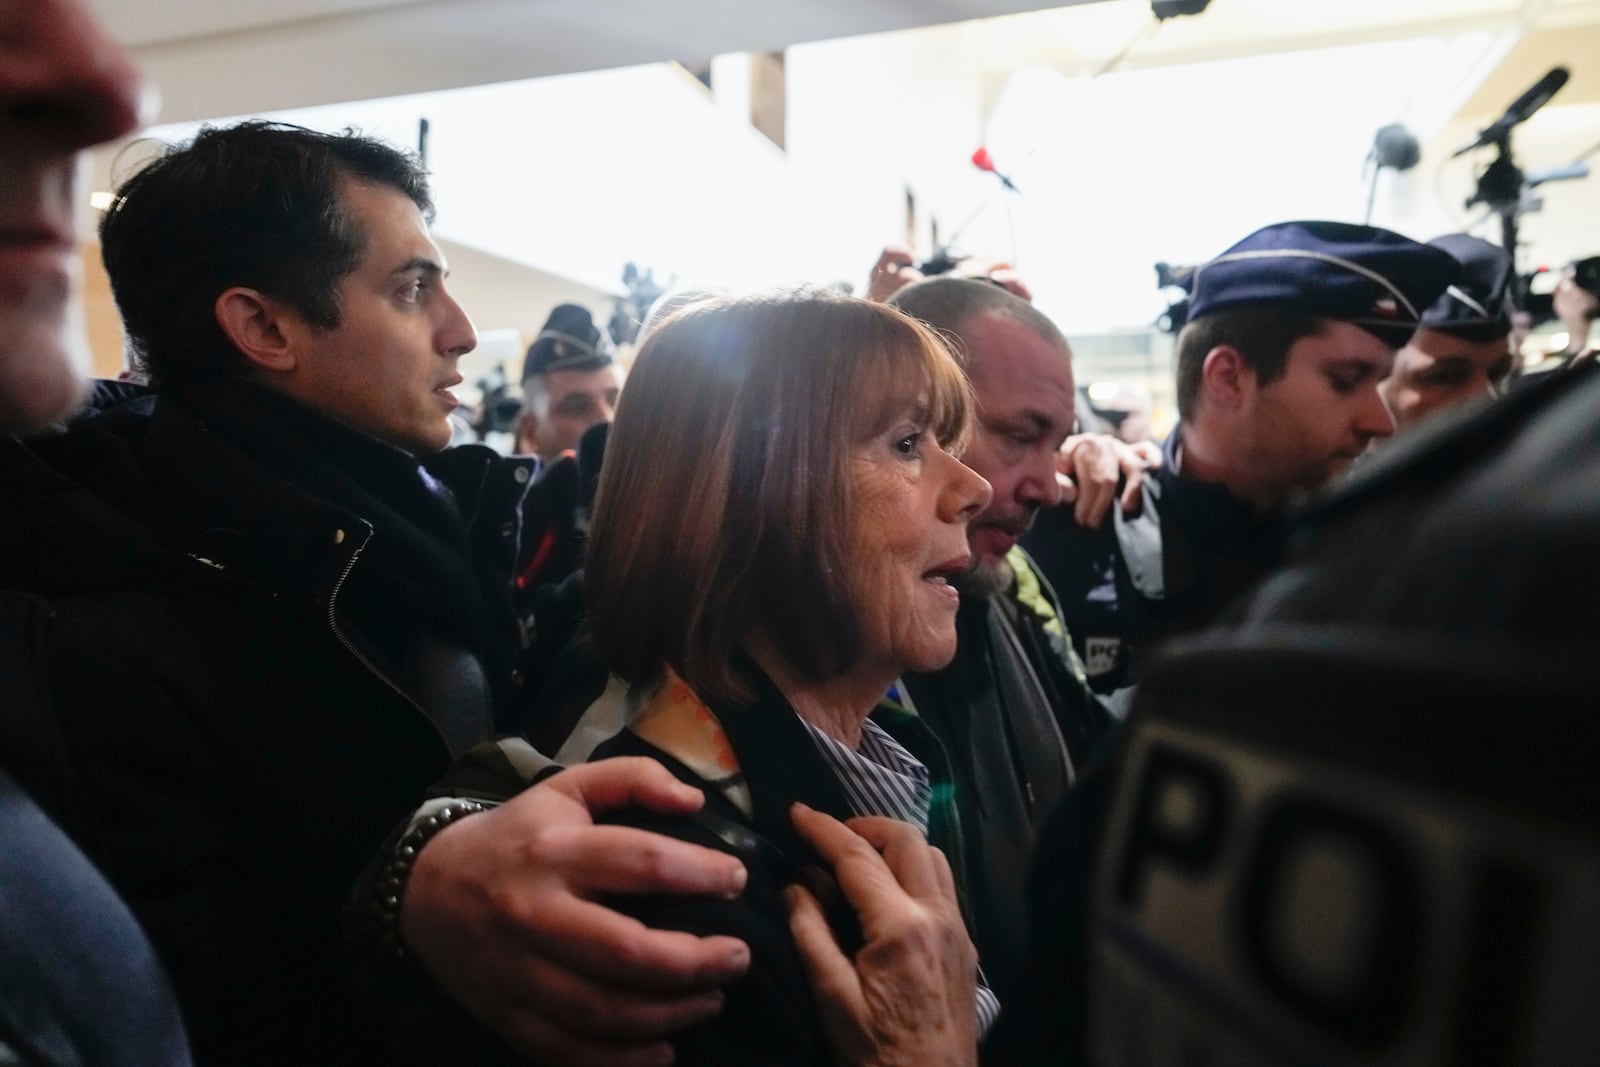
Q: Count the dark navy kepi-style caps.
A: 3